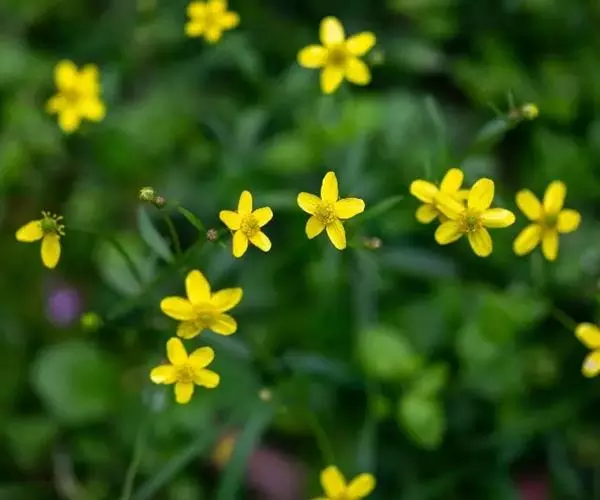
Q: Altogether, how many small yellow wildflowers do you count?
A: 13